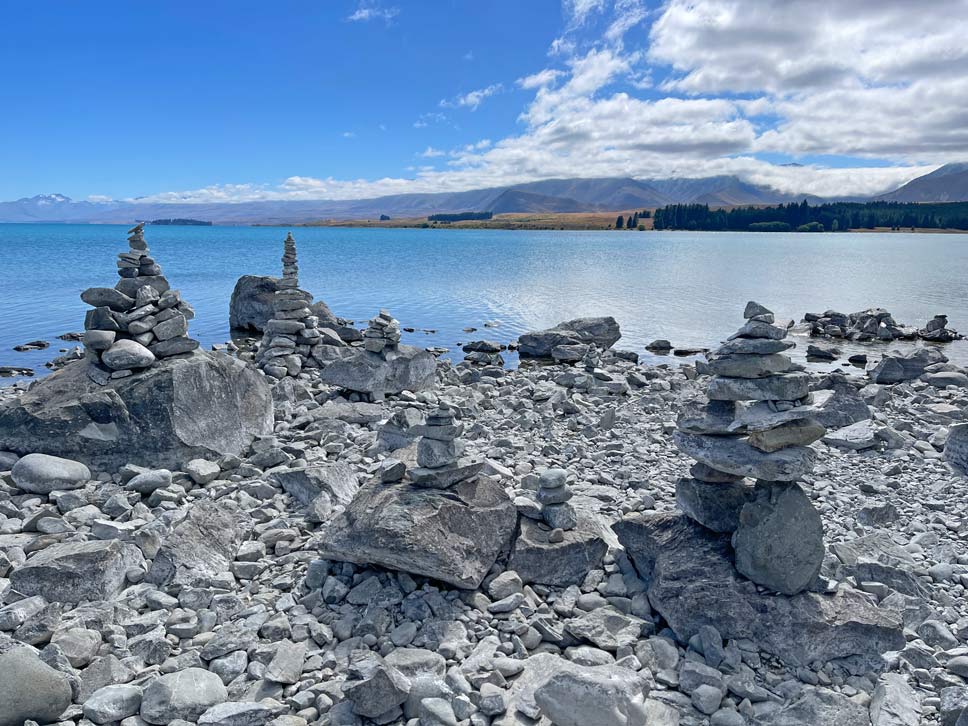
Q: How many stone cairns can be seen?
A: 6